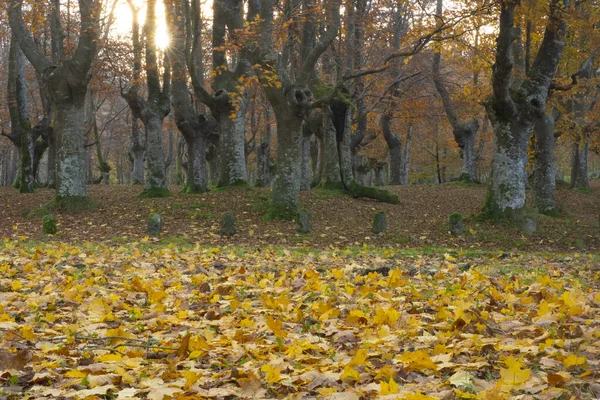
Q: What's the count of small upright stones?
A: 7